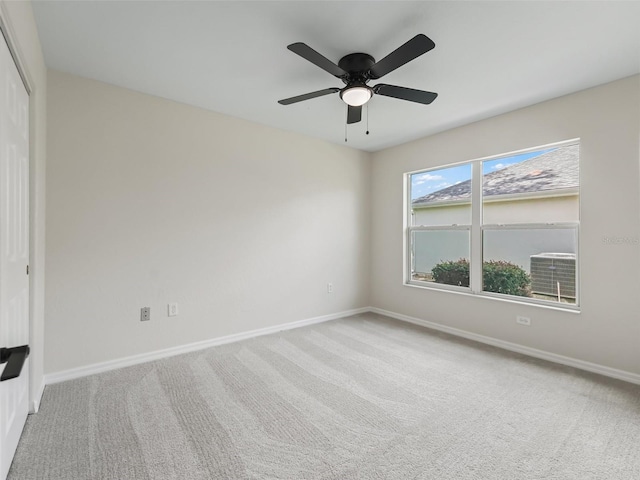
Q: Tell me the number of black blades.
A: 5